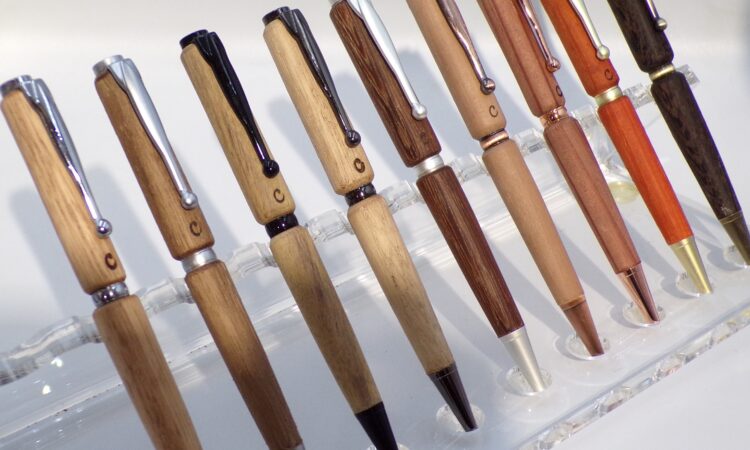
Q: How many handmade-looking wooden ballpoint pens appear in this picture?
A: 9